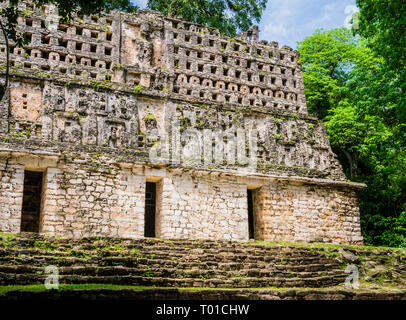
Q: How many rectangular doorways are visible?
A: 3